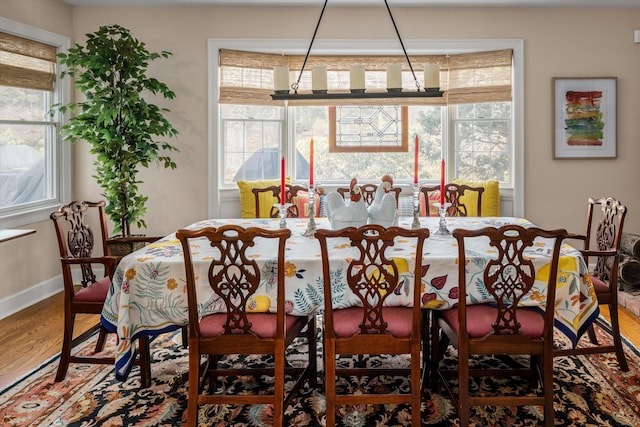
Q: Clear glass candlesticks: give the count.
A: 4